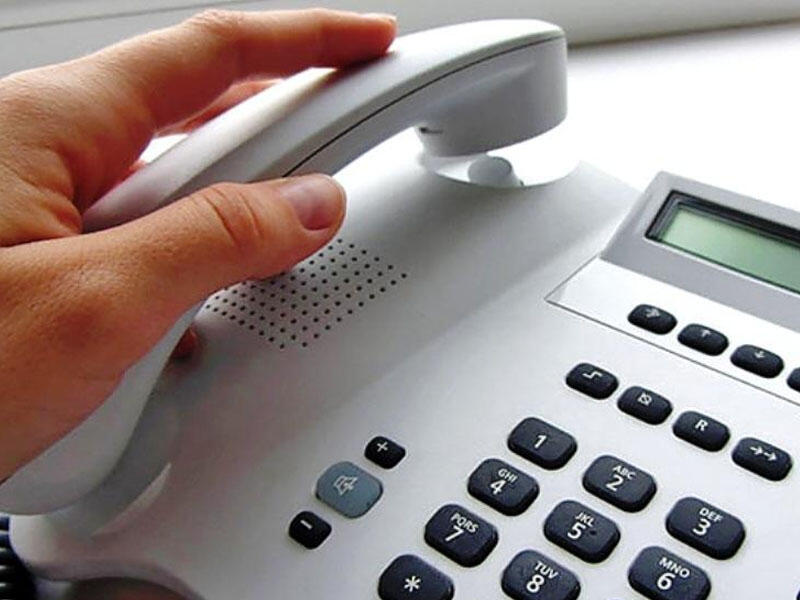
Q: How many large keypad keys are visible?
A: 9